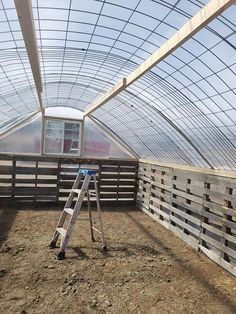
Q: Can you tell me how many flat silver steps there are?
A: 3